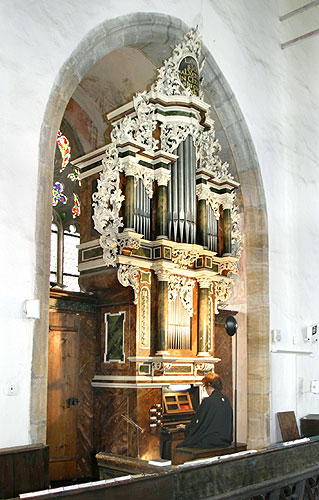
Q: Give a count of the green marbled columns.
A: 6